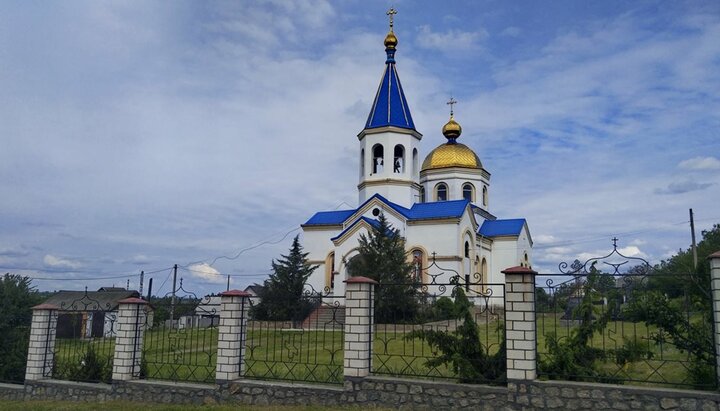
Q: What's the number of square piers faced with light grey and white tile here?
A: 6